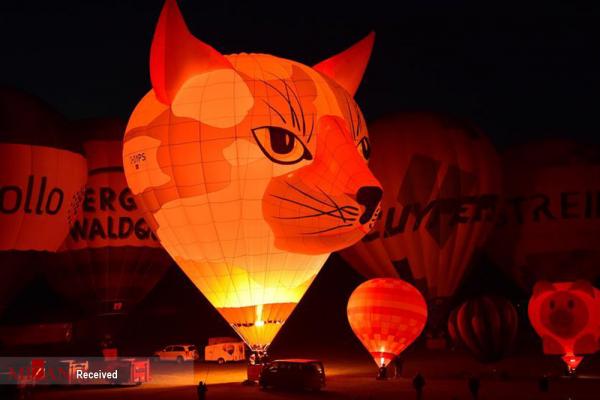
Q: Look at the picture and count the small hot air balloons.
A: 3